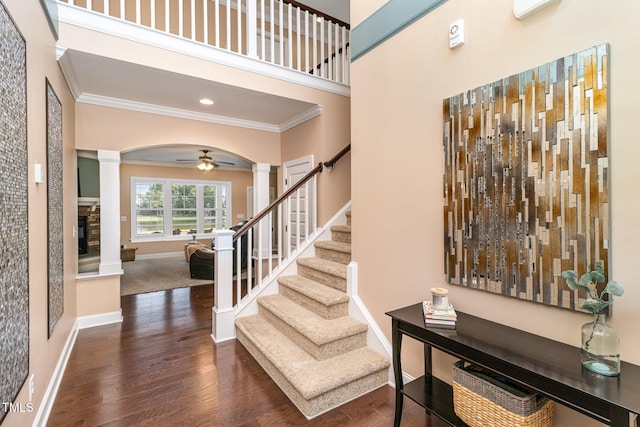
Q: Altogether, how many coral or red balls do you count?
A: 0